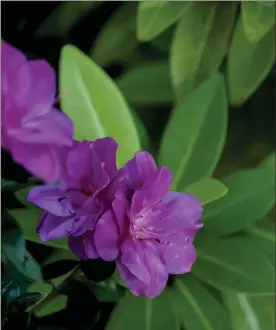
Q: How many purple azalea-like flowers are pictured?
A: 3